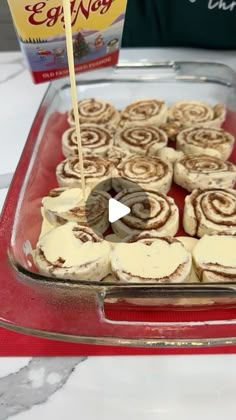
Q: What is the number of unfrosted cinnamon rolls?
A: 11